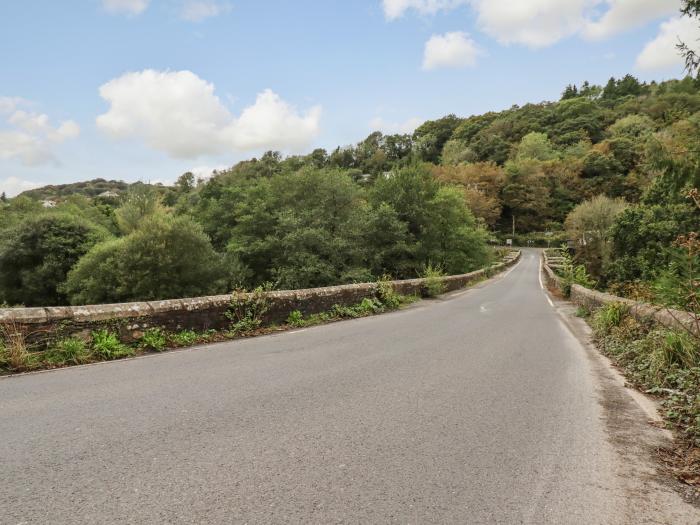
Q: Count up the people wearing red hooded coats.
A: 0